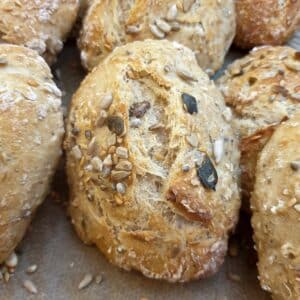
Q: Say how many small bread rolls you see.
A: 7